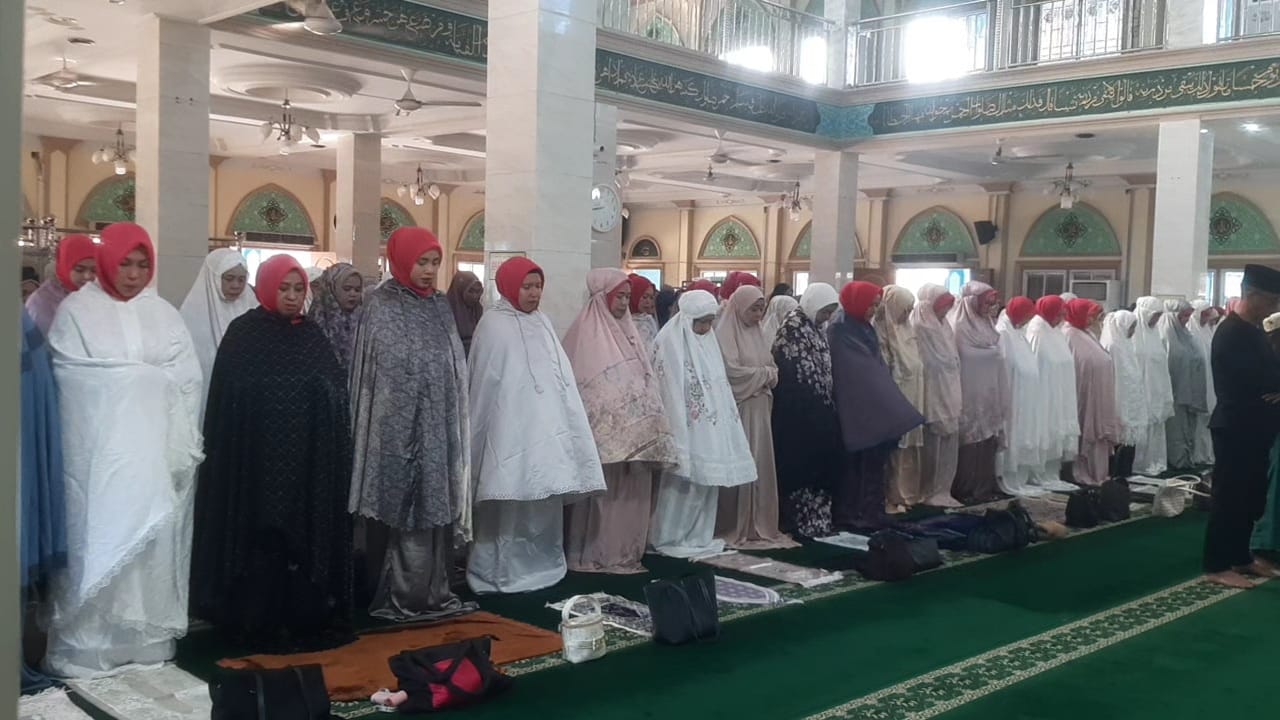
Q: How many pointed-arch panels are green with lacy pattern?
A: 9